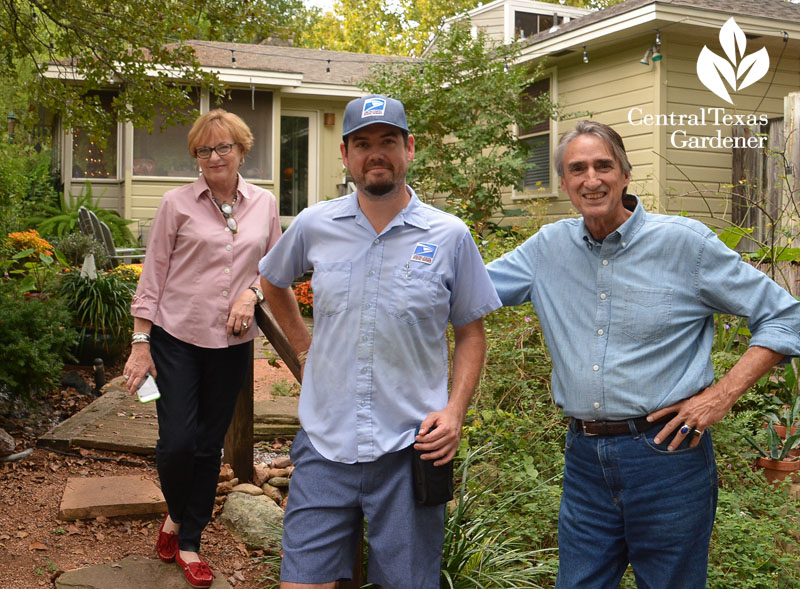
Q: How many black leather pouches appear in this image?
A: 1